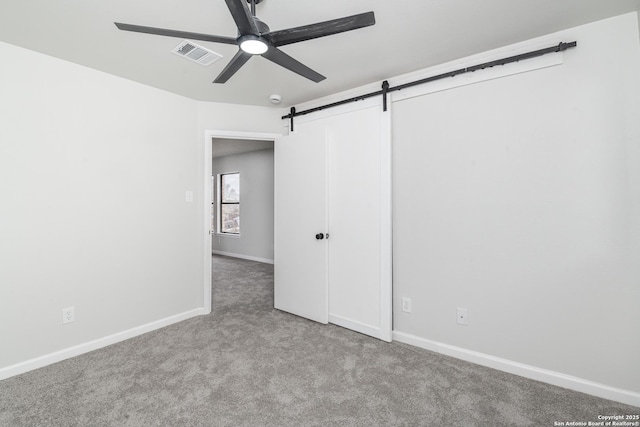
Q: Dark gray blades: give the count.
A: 5